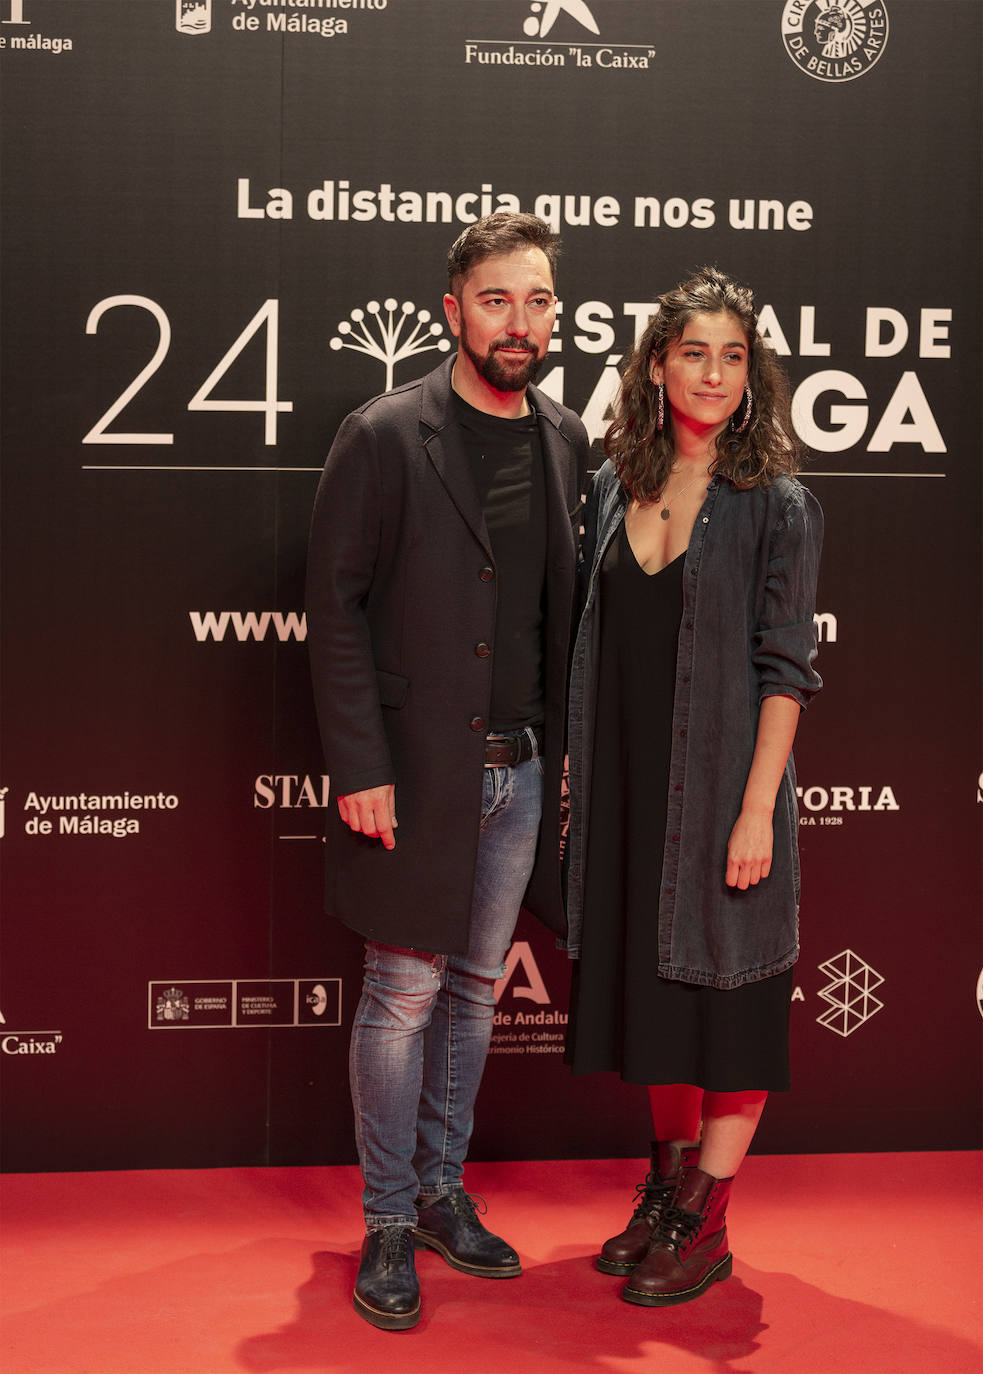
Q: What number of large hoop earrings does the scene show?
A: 2